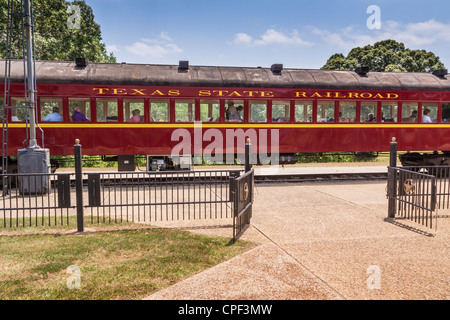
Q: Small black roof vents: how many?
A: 5